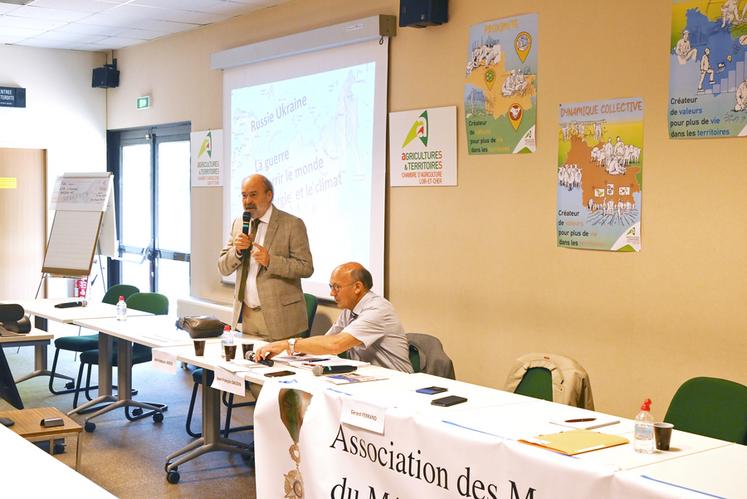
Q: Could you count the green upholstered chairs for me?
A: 6